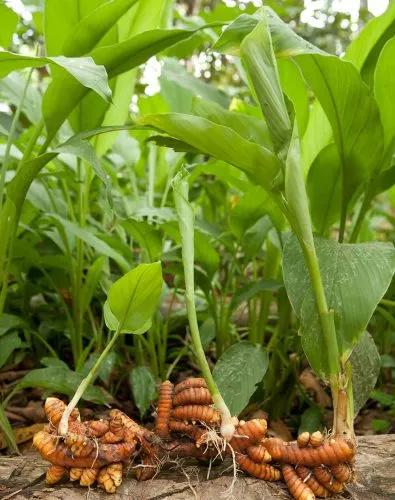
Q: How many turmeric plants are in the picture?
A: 3